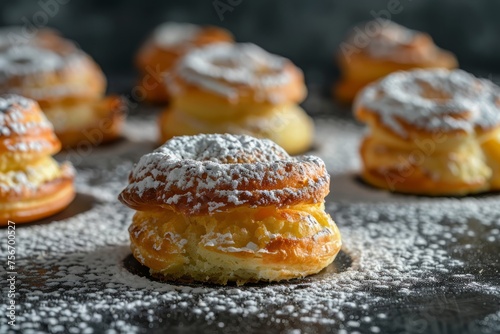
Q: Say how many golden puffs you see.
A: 7